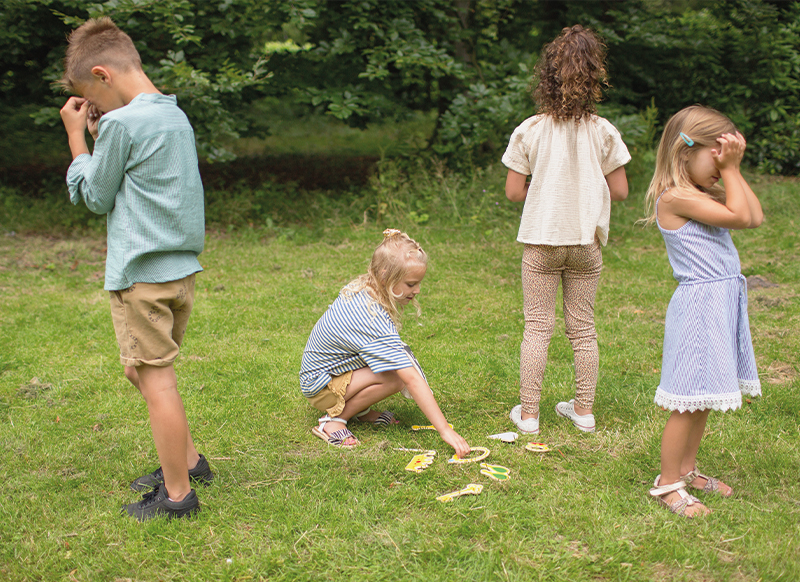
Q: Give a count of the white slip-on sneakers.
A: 2